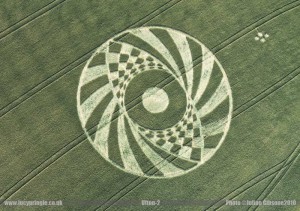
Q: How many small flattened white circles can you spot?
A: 4